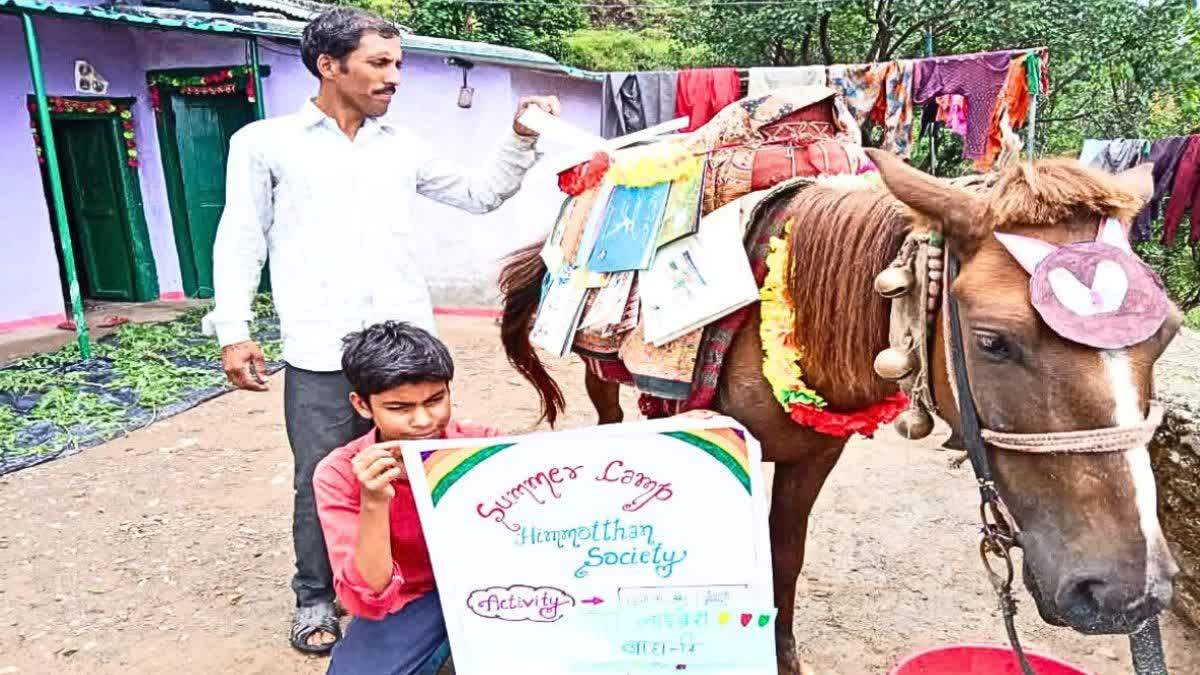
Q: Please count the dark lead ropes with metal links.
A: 1